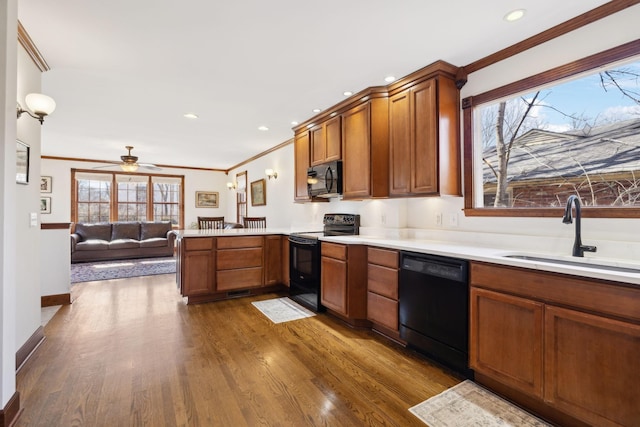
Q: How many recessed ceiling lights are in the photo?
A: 7